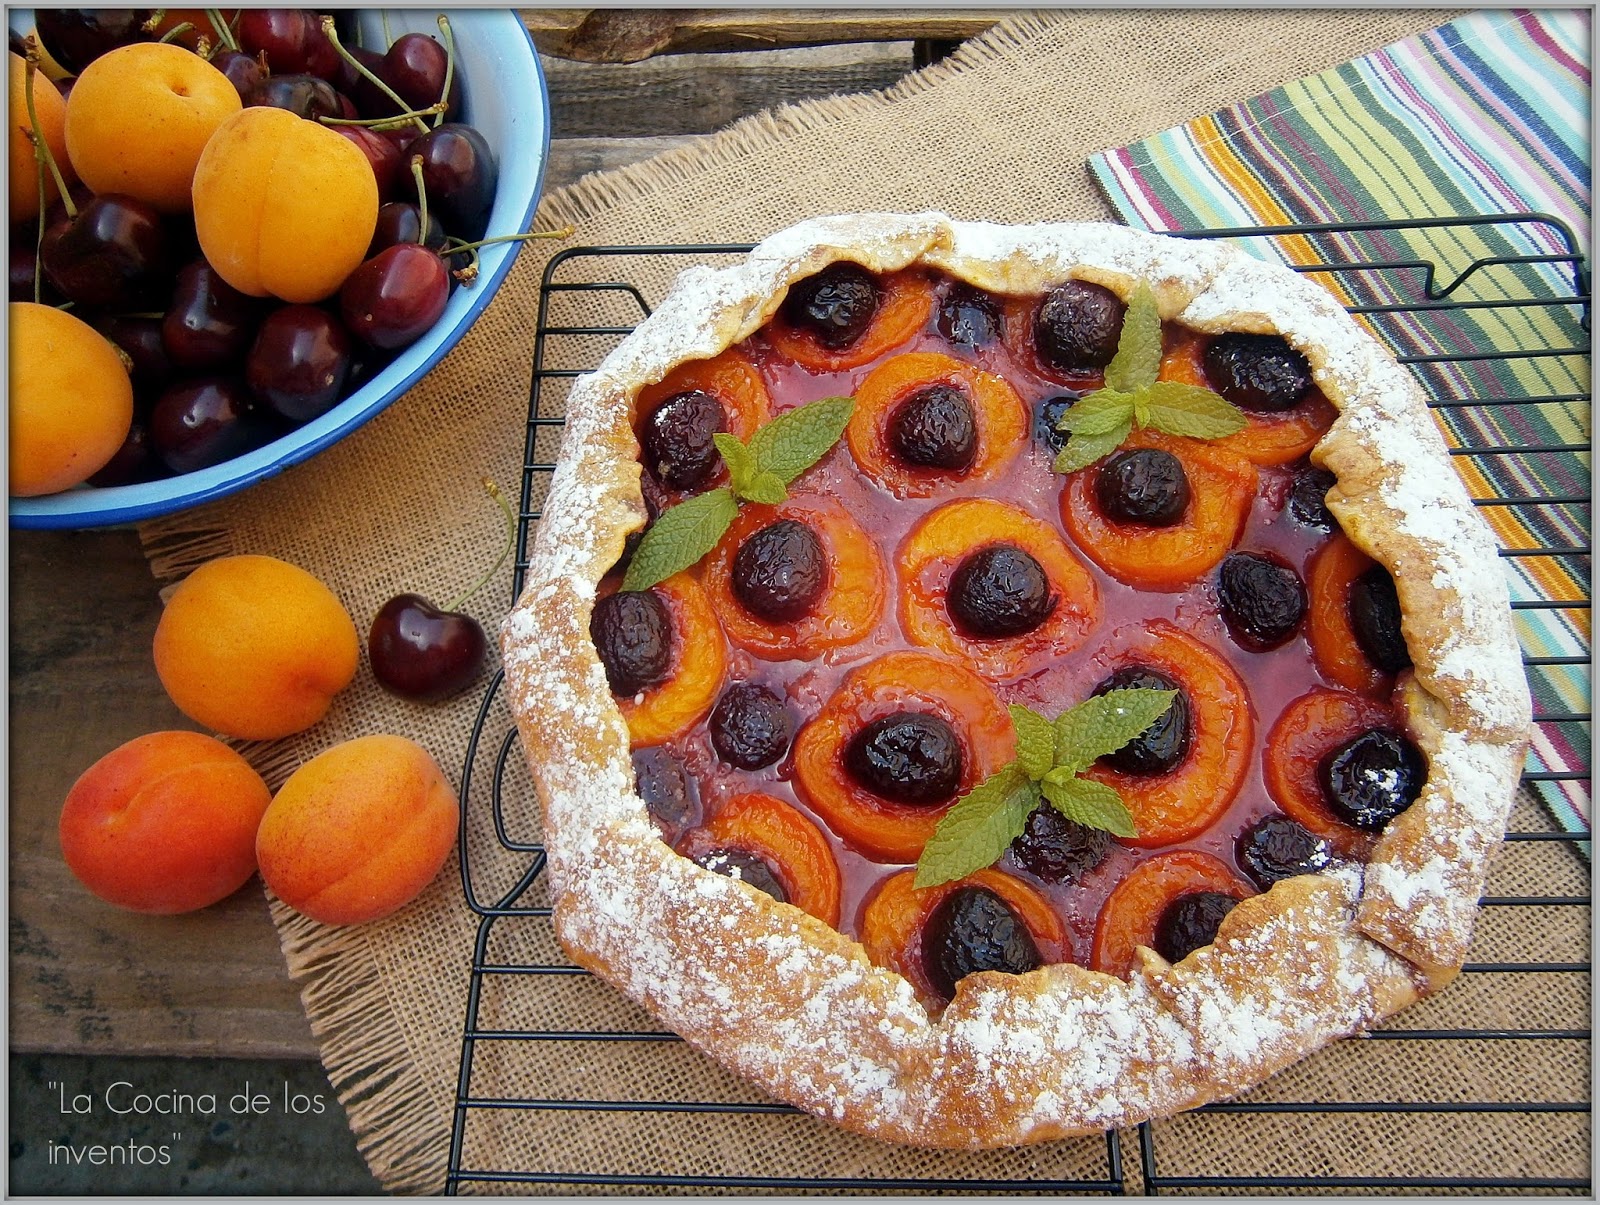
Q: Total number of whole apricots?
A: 7